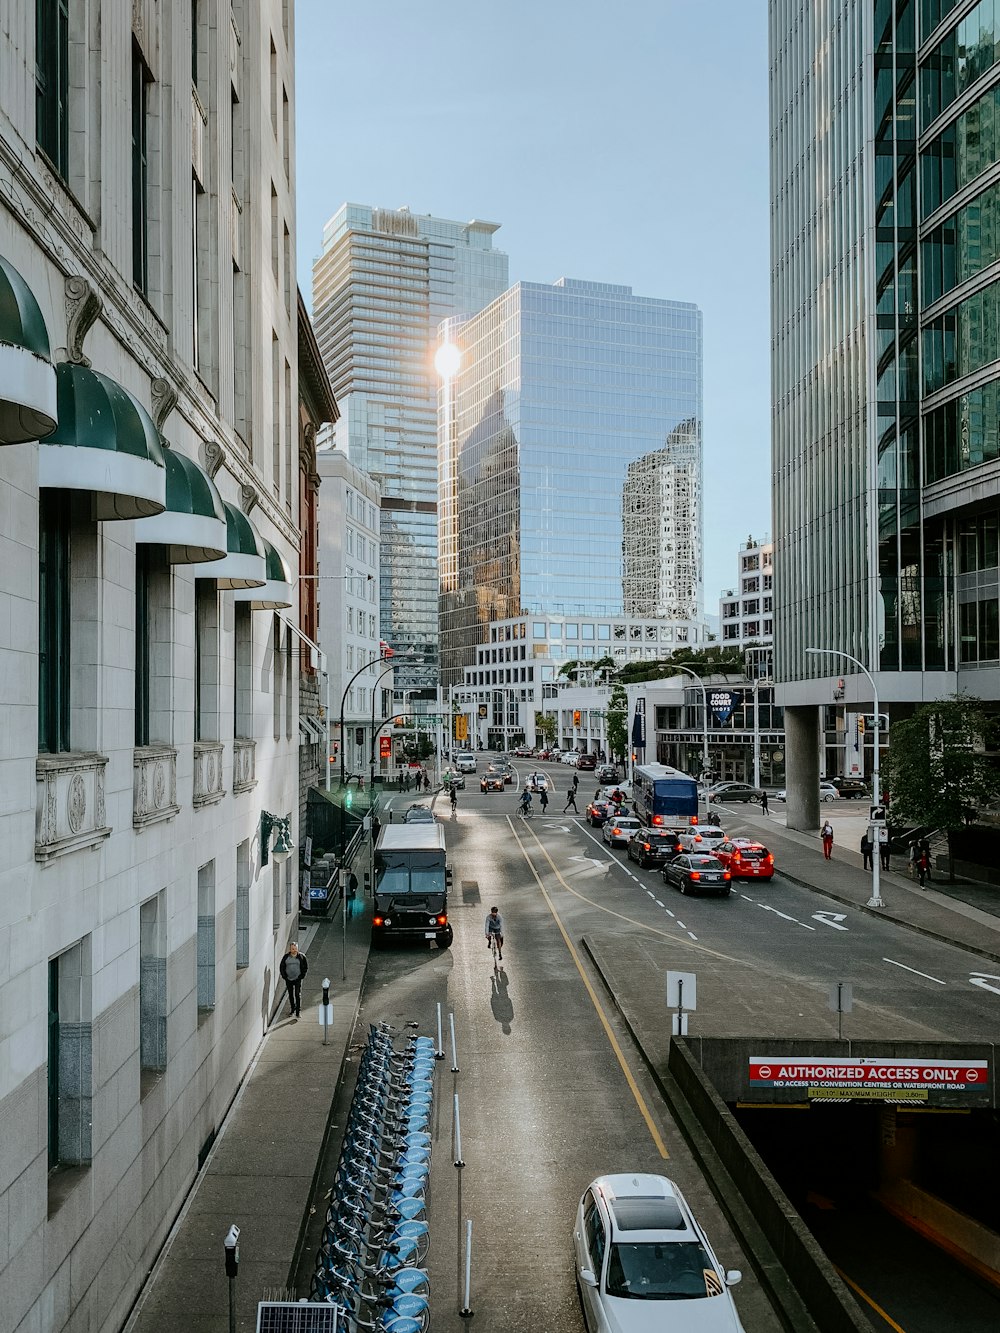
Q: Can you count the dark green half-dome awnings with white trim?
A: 5